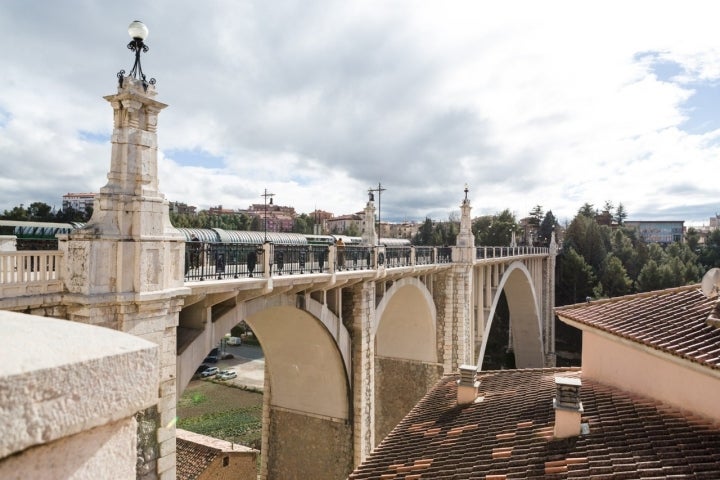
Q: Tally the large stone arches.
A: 3